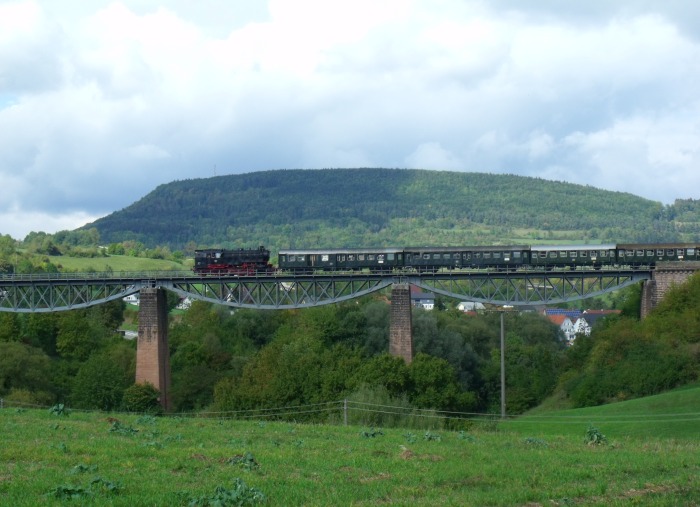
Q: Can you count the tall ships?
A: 0